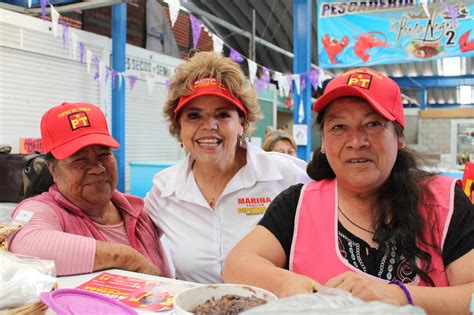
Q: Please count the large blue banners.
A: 1